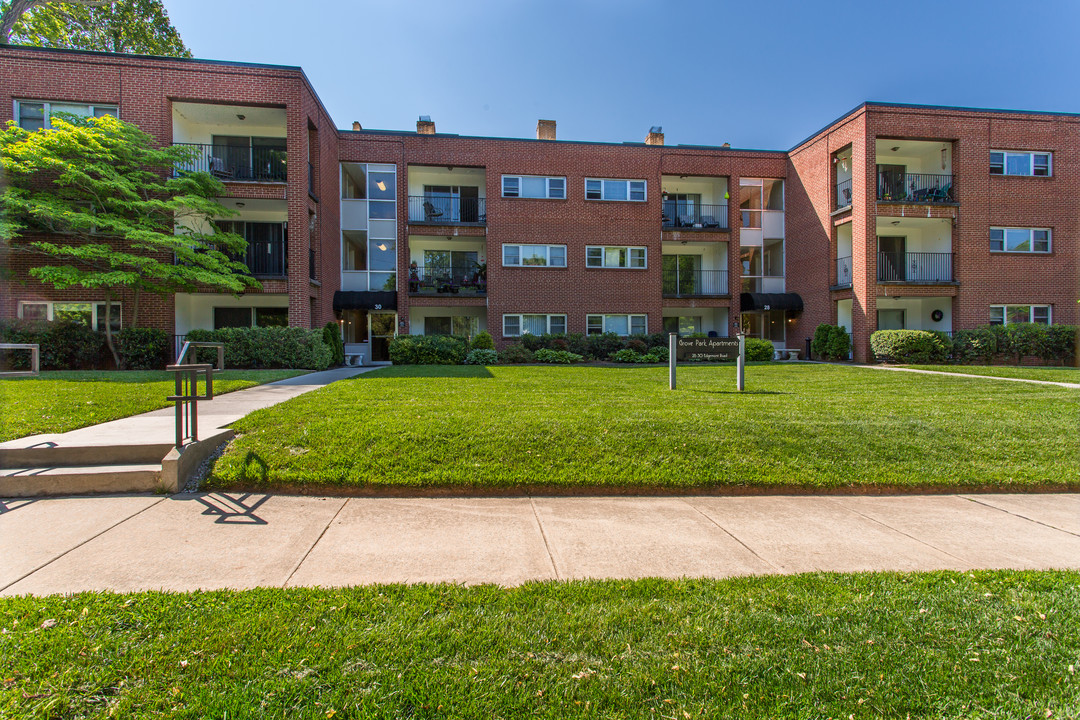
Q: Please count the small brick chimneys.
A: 3